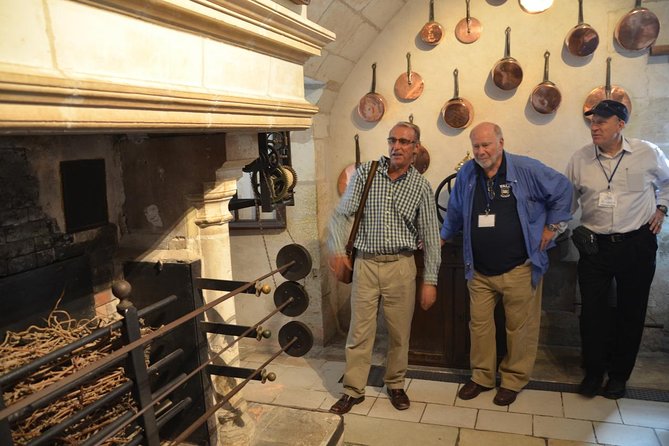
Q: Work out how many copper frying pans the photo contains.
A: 13